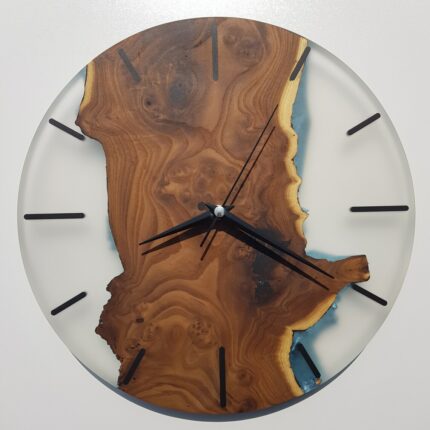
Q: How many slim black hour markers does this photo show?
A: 12